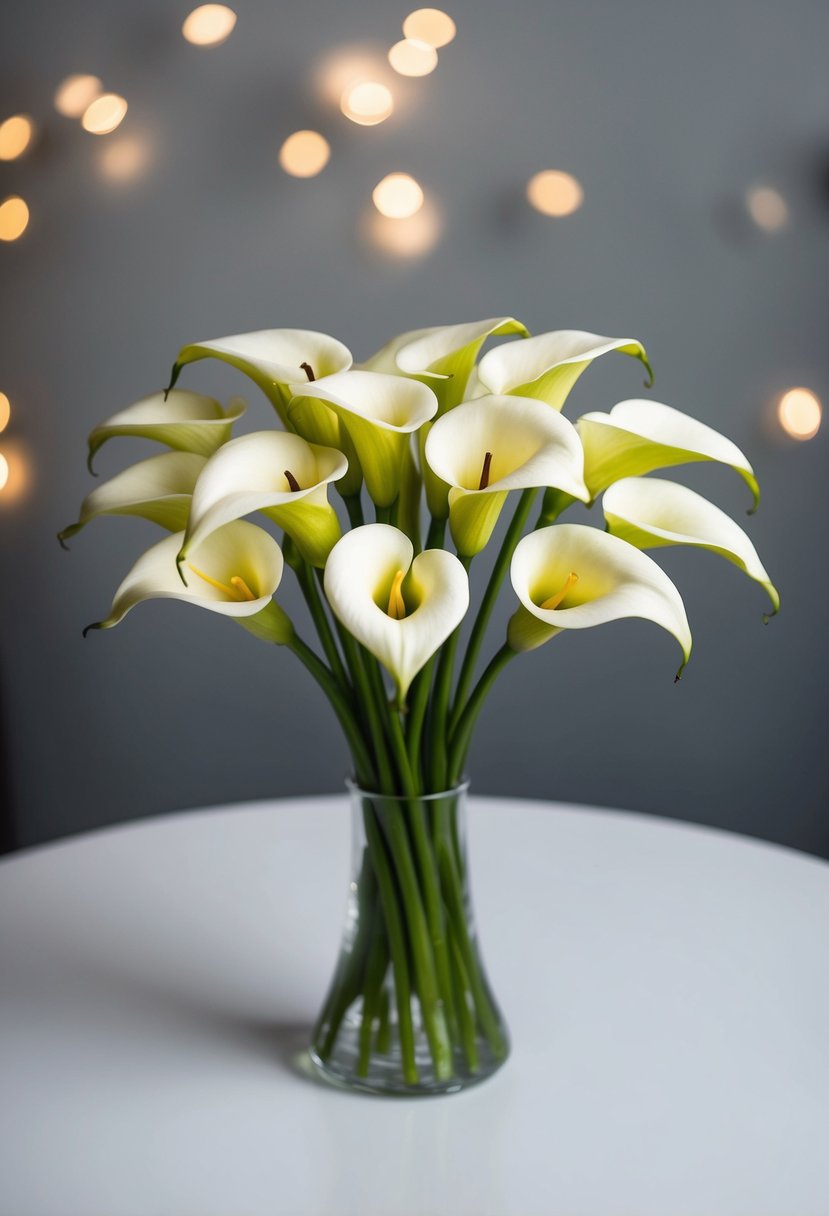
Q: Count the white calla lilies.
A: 13